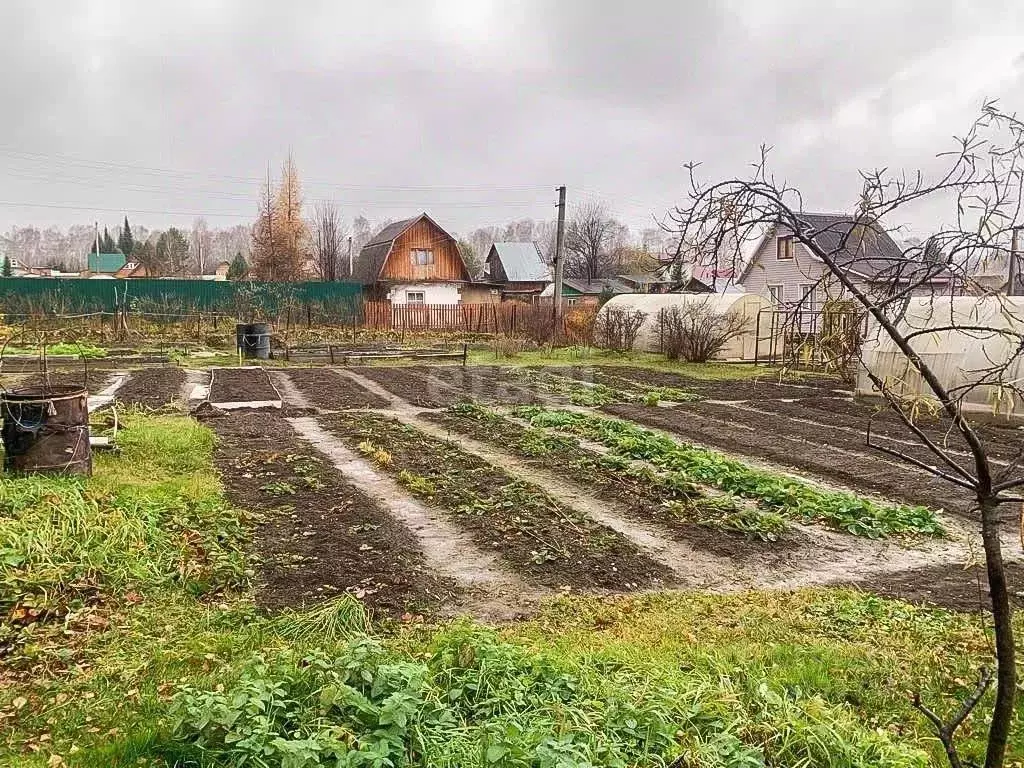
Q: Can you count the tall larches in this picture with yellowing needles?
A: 2